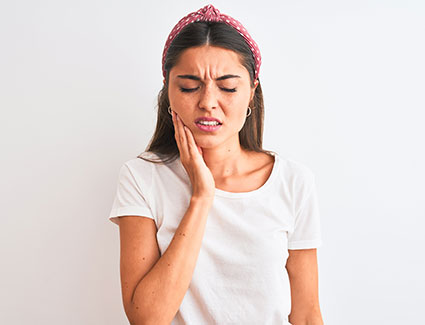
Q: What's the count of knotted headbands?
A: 1